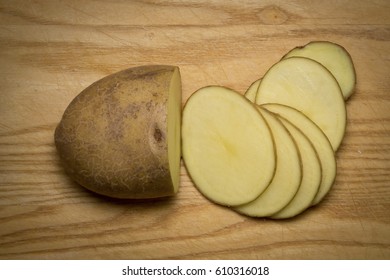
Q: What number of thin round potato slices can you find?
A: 7